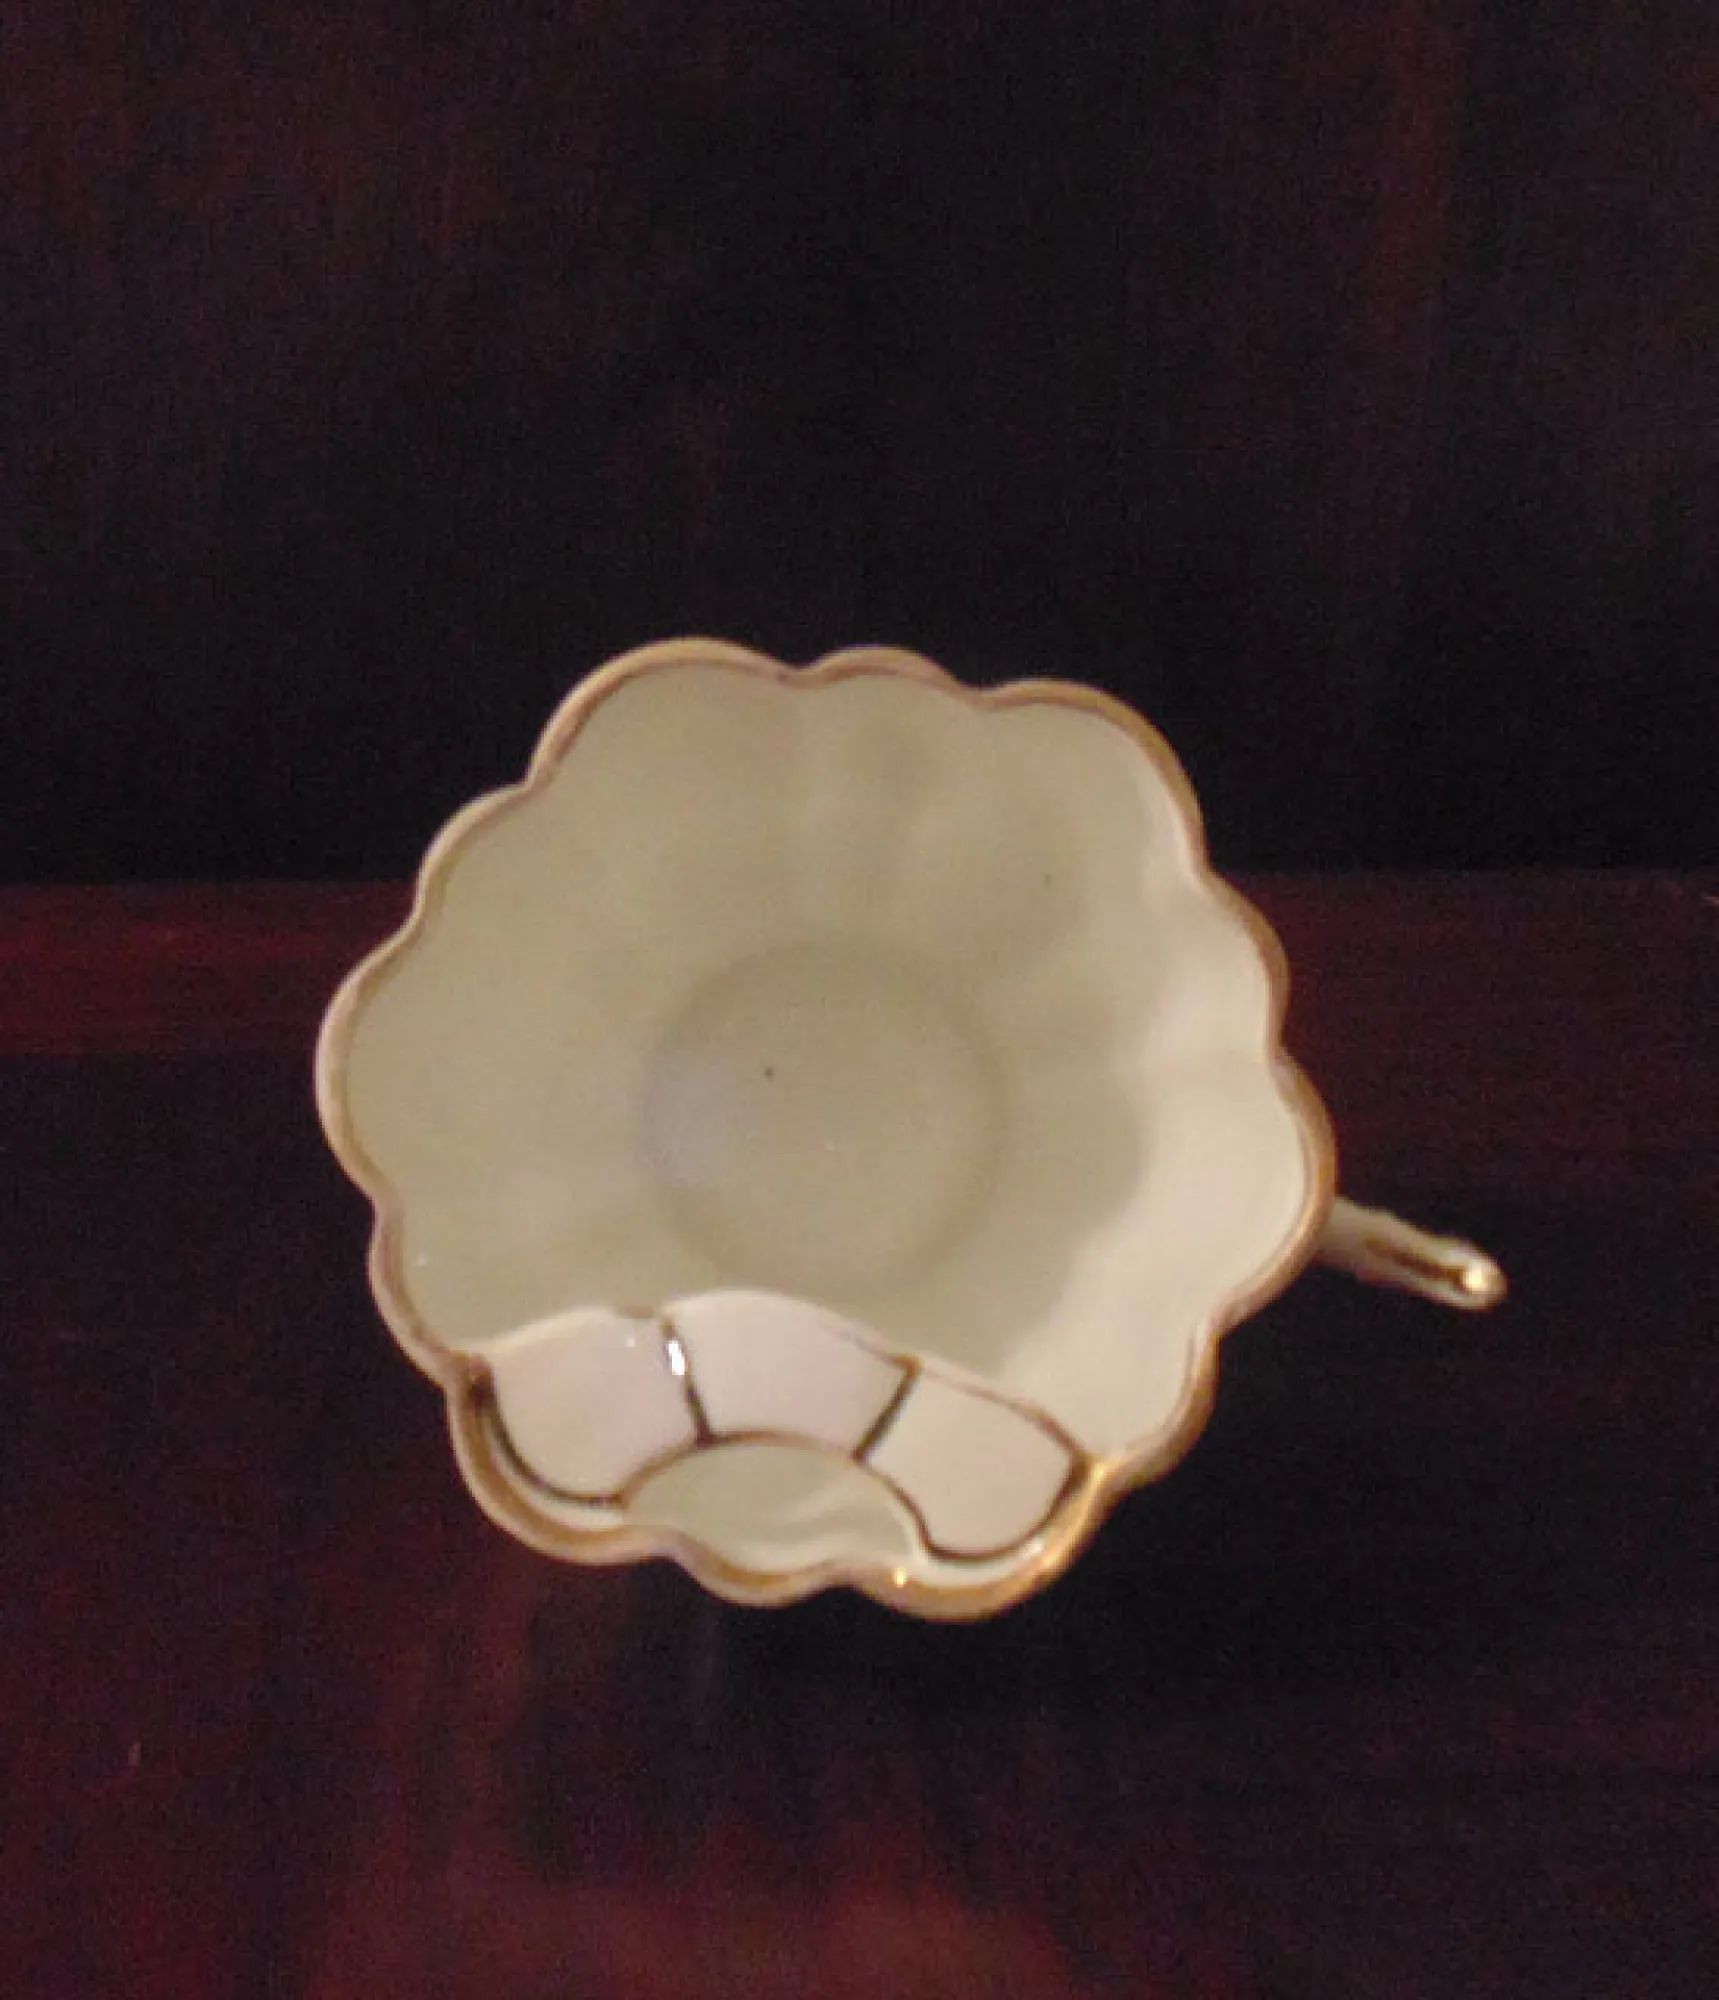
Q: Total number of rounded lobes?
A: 12